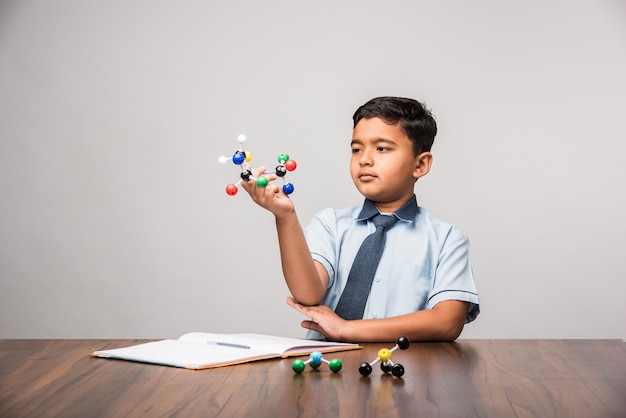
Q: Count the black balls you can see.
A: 7